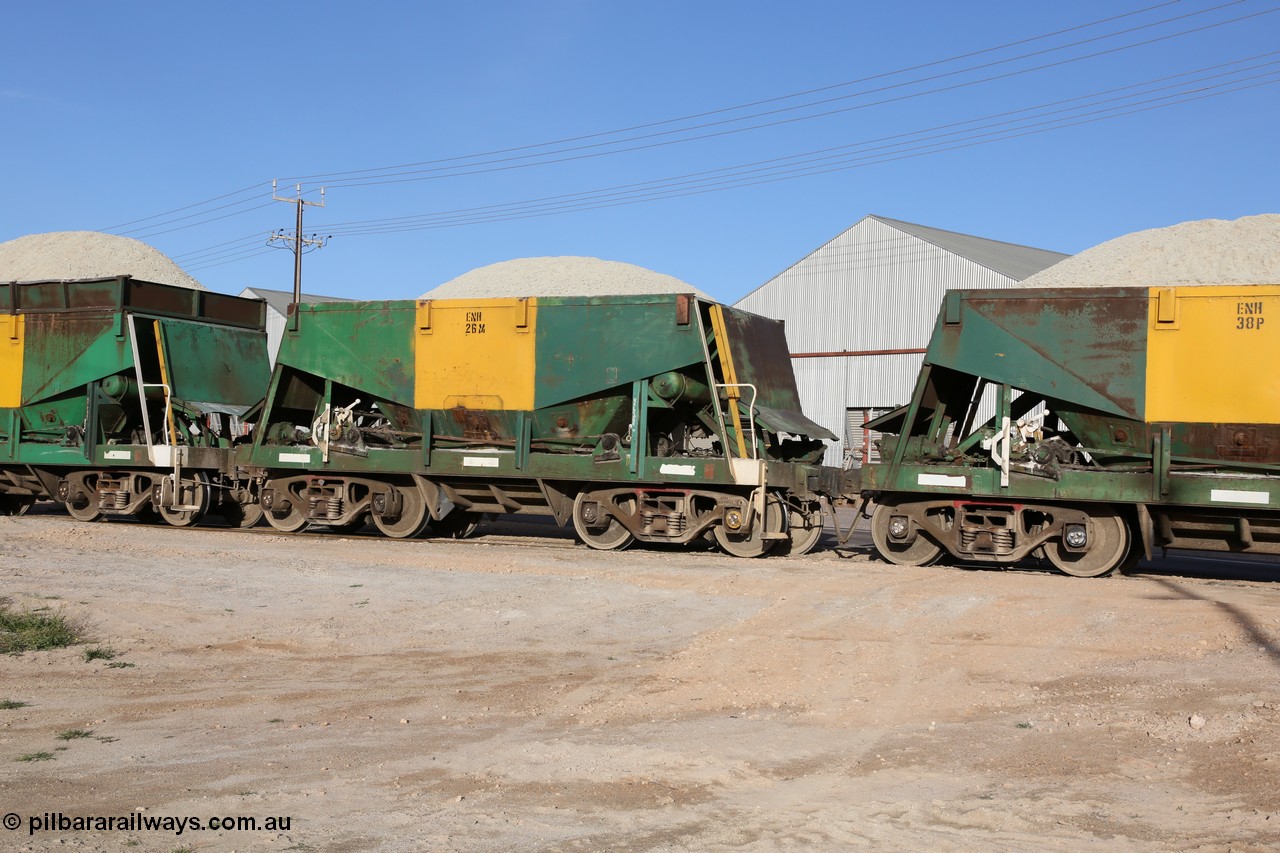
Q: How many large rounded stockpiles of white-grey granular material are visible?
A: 3